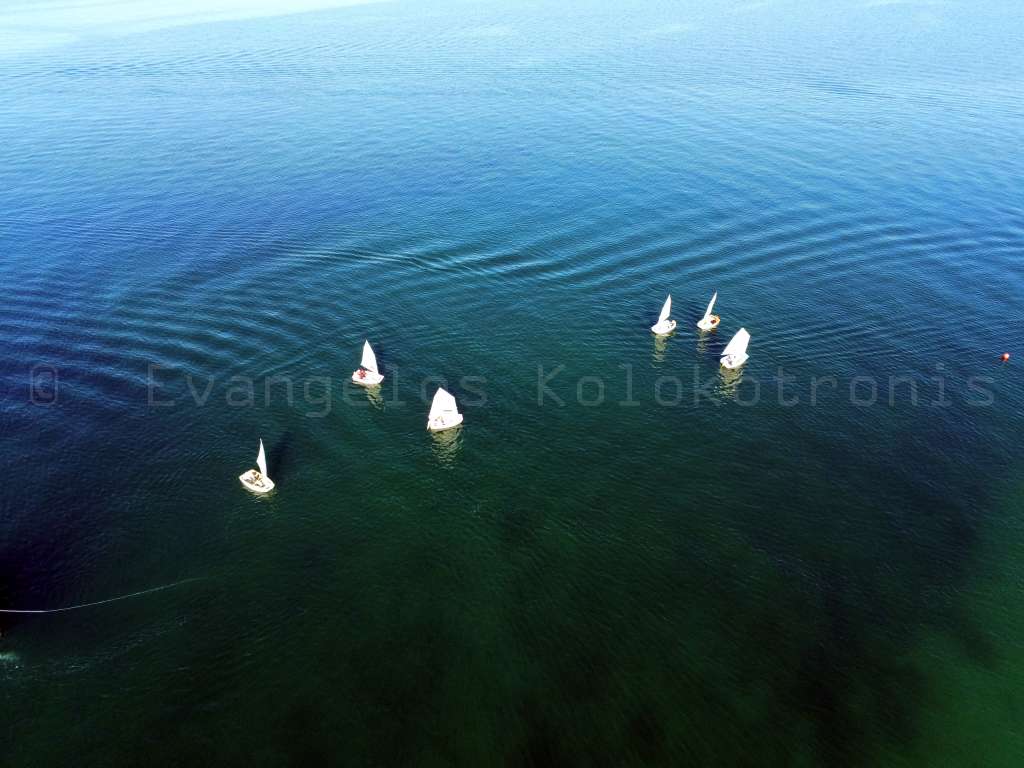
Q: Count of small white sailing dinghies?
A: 6